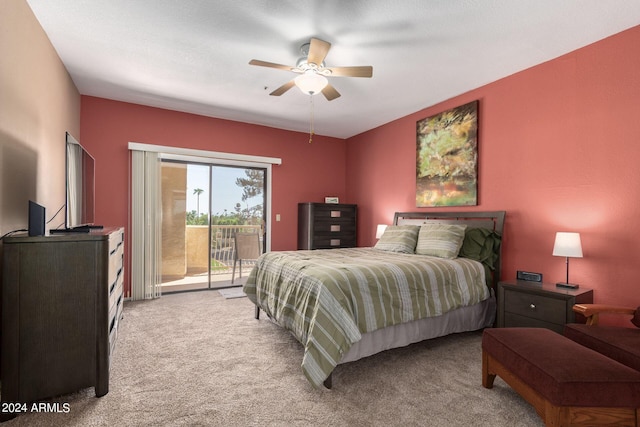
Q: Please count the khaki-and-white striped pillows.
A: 2